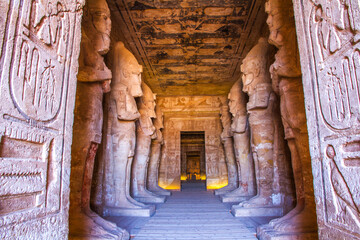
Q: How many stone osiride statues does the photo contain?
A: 8